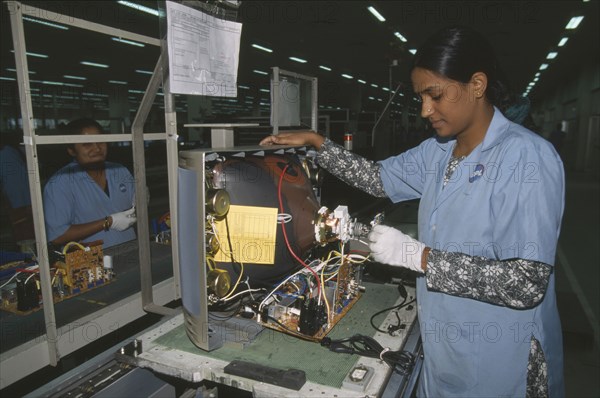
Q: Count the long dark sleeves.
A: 2